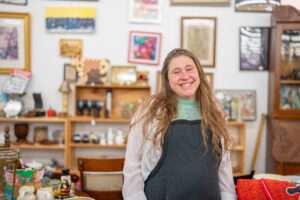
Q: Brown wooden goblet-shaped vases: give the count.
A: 1